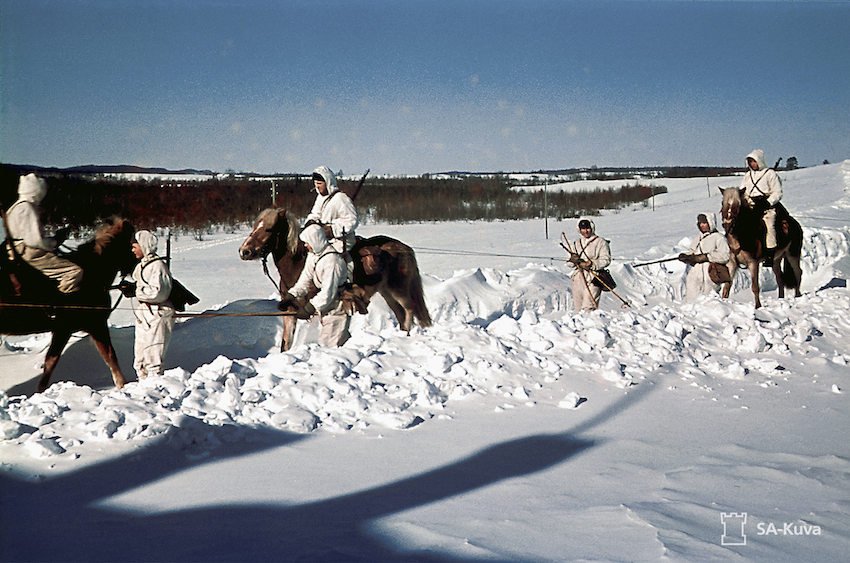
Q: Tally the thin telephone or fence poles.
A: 4